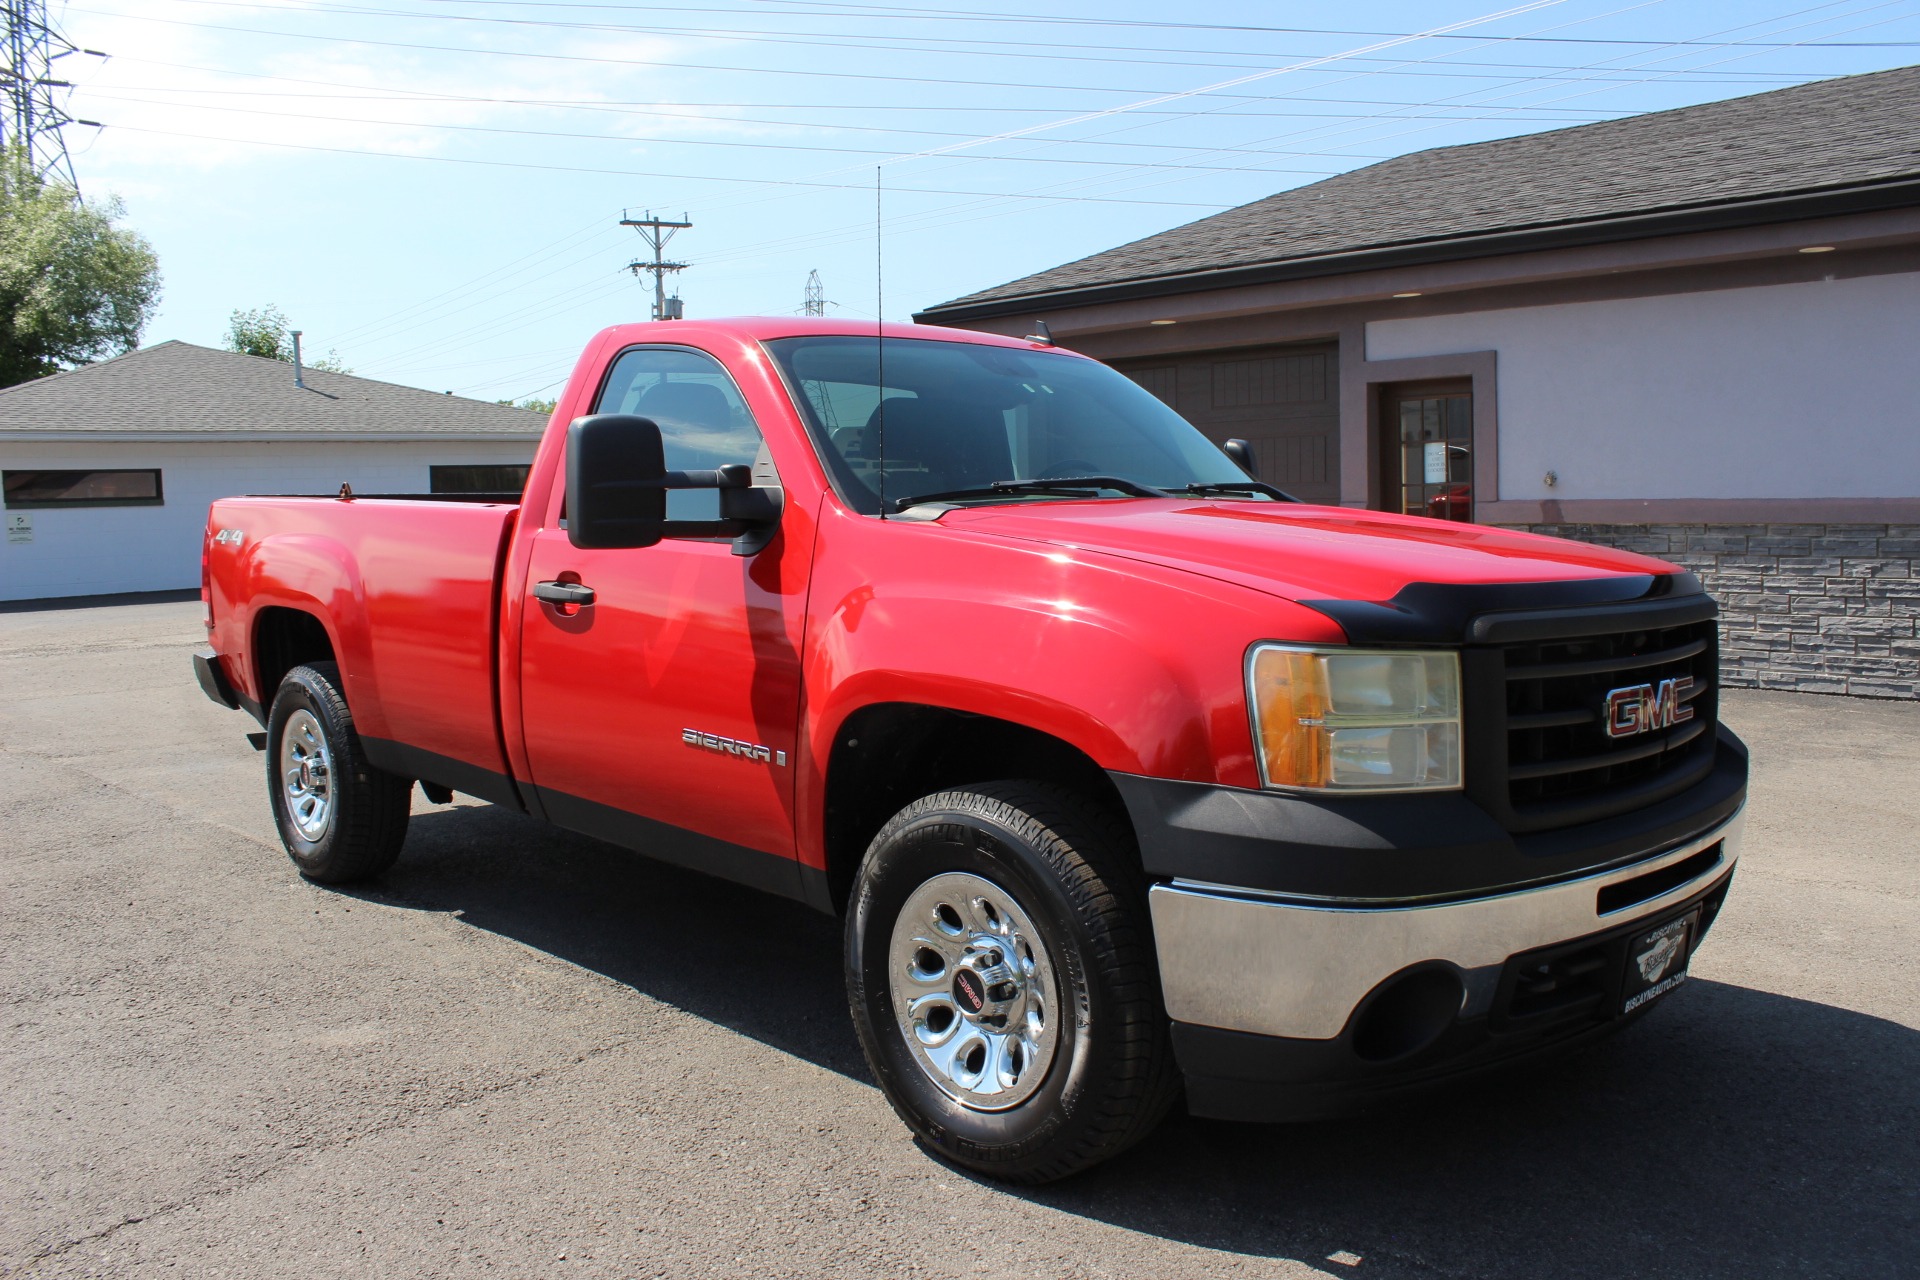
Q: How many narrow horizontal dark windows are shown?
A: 2